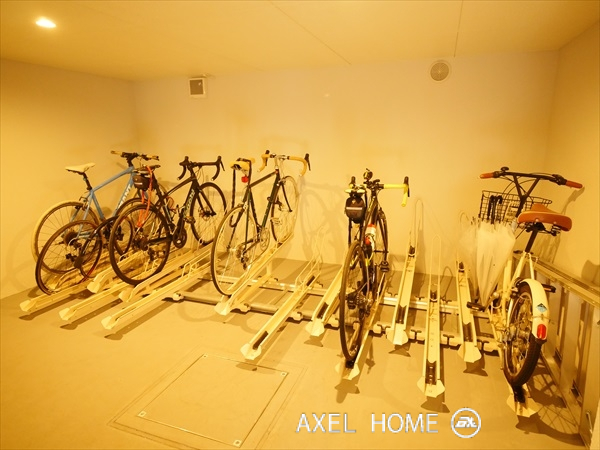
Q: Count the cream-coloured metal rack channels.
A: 14